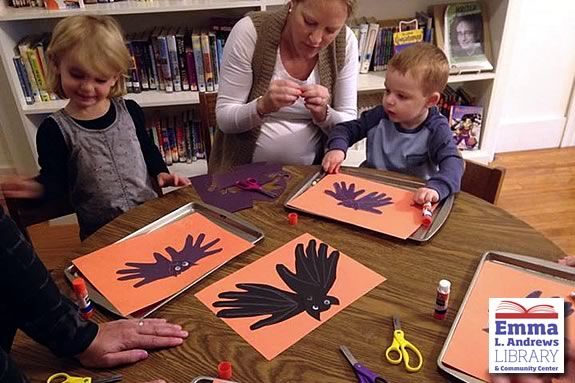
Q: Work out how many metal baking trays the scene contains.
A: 4